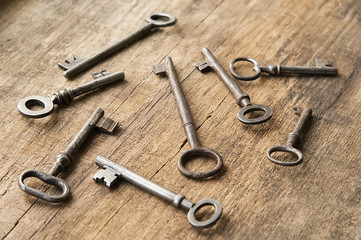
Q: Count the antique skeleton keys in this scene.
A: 8